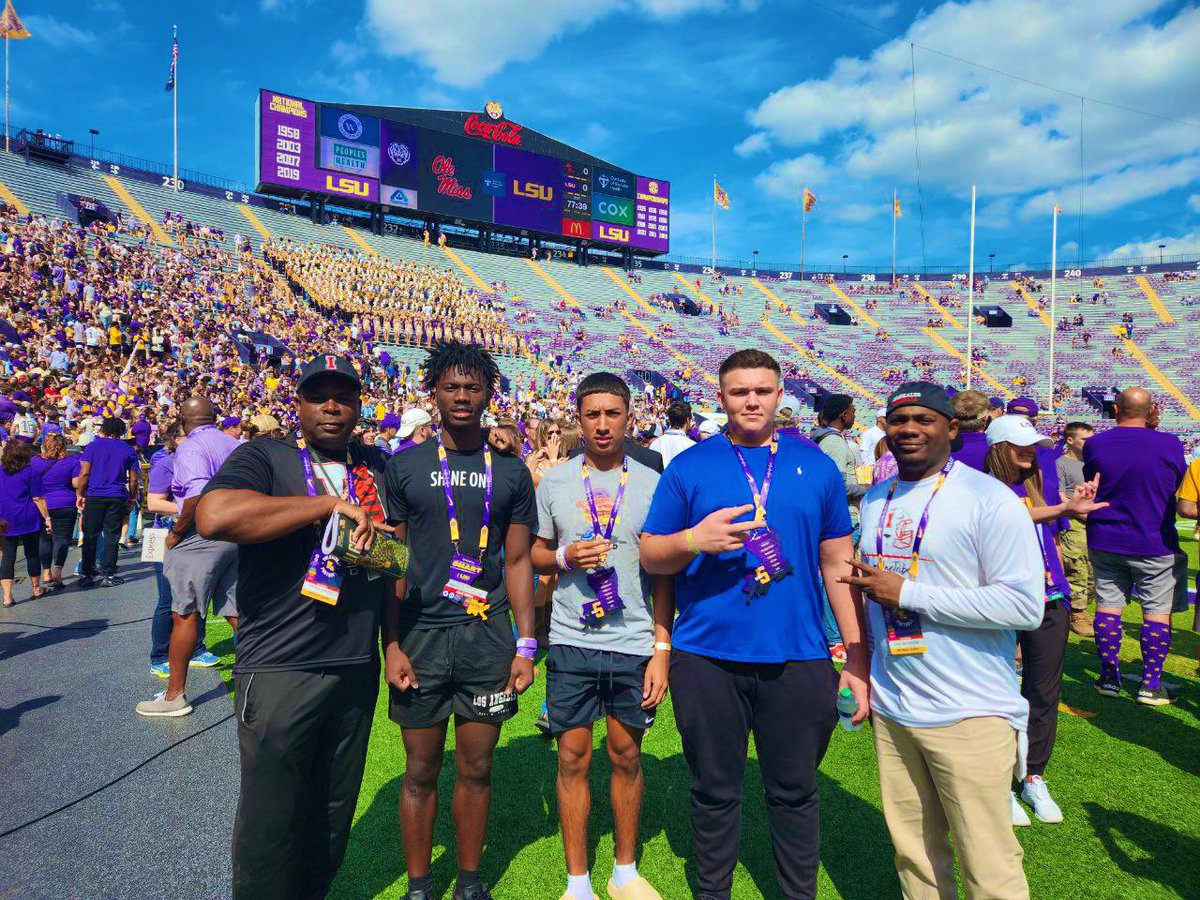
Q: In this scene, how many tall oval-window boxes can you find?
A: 0